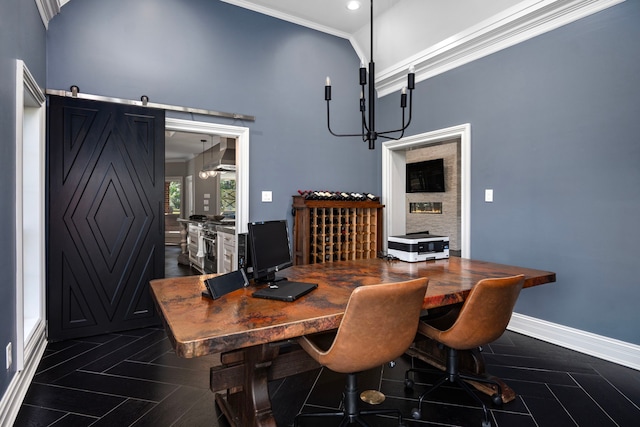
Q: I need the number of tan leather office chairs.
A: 2